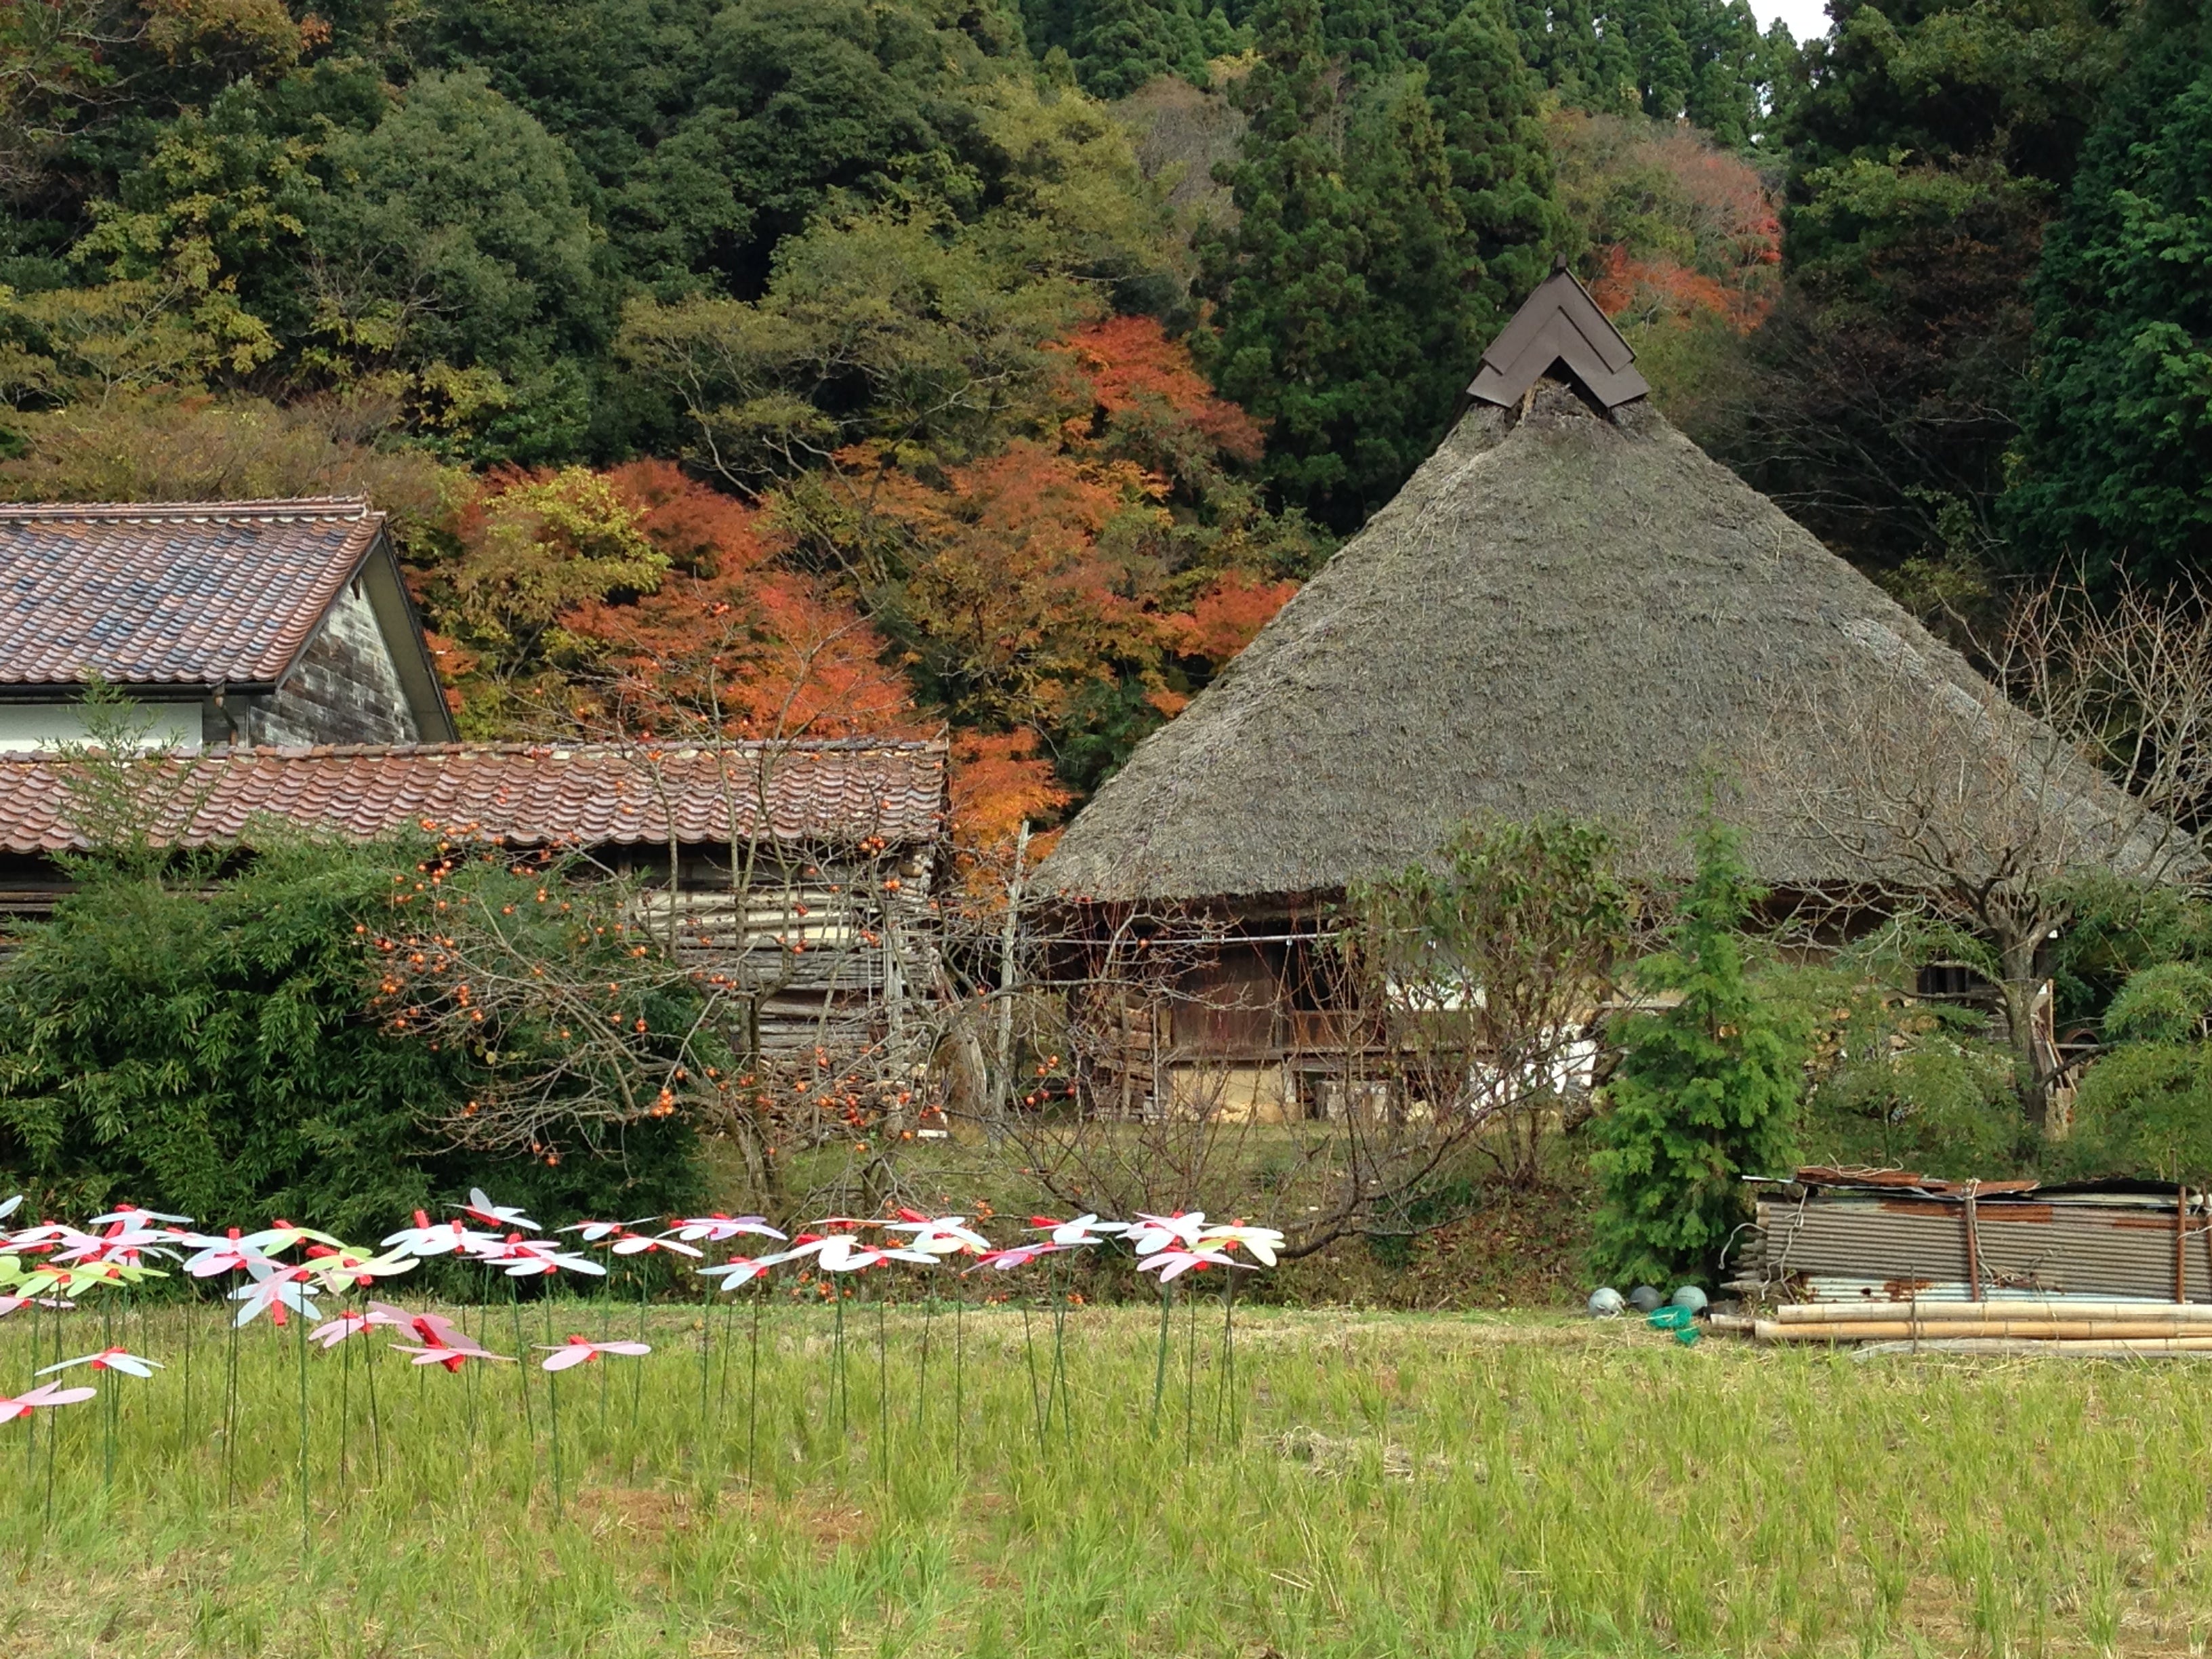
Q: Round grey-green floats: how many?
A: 3